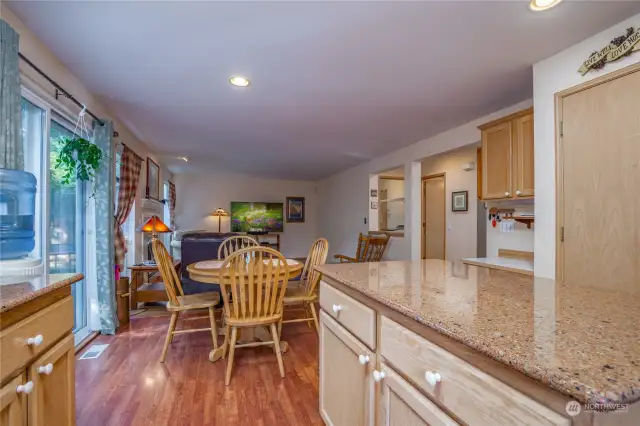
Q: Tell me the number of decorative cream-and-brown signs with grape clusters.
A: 1